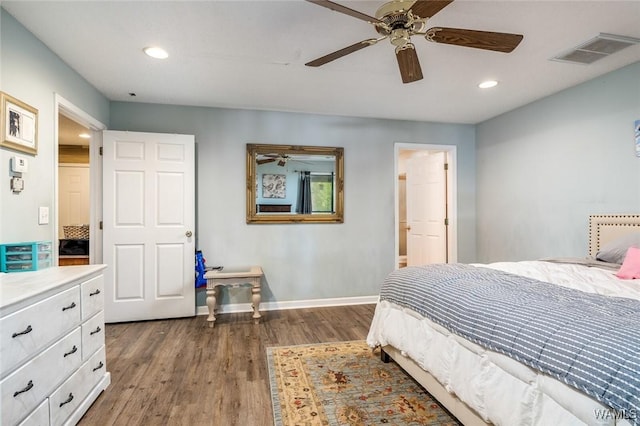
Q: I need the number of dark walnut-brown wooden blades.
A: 5